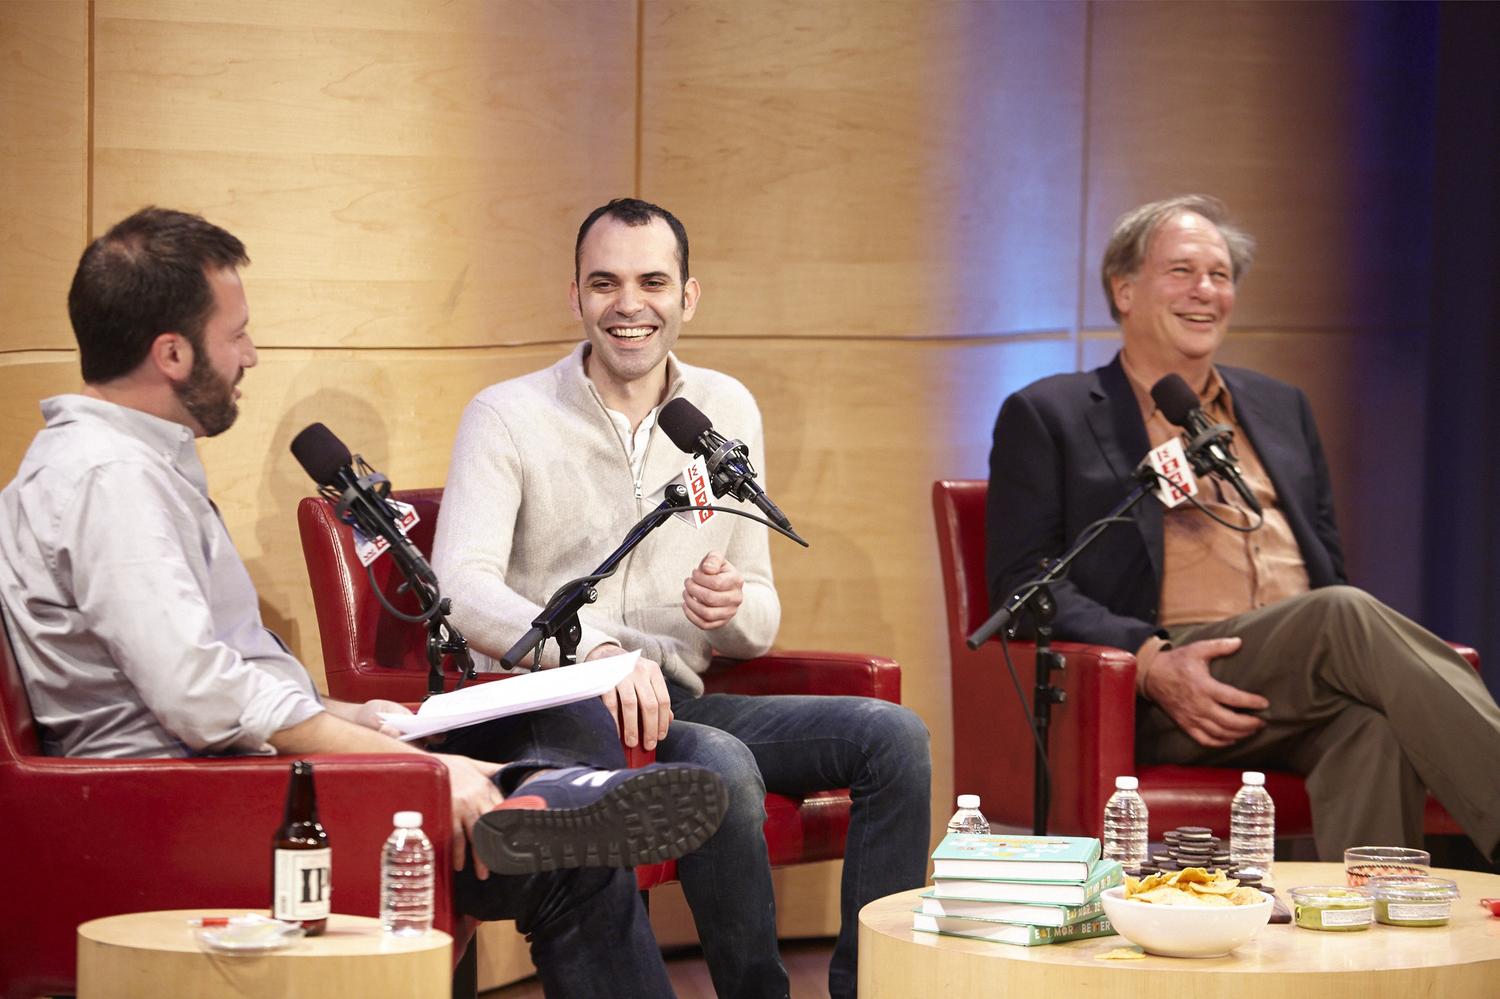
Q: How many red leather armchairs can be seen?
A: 3